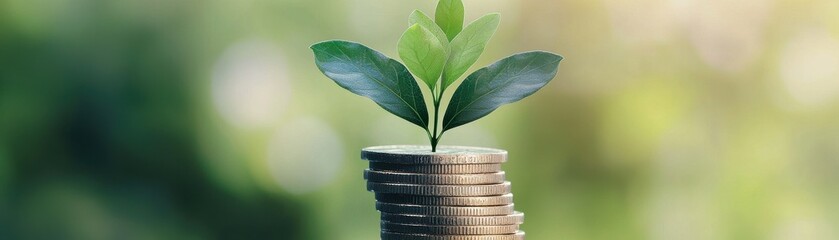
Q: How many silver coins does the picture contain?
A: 9